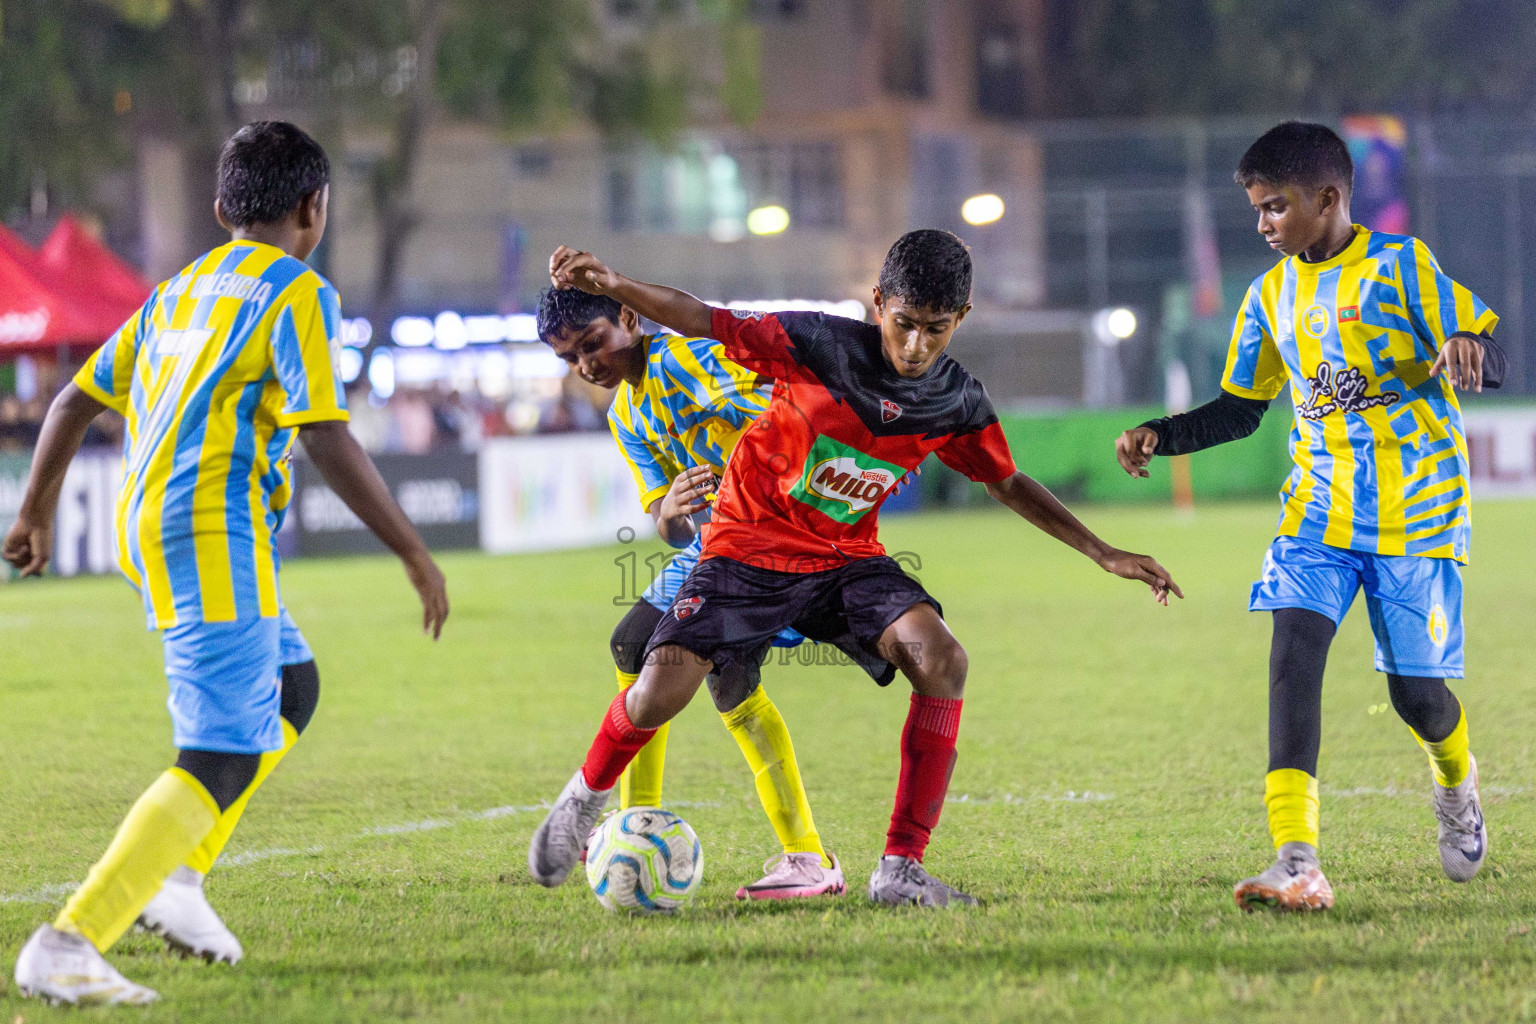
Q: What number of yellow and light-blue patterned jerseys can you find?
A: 3